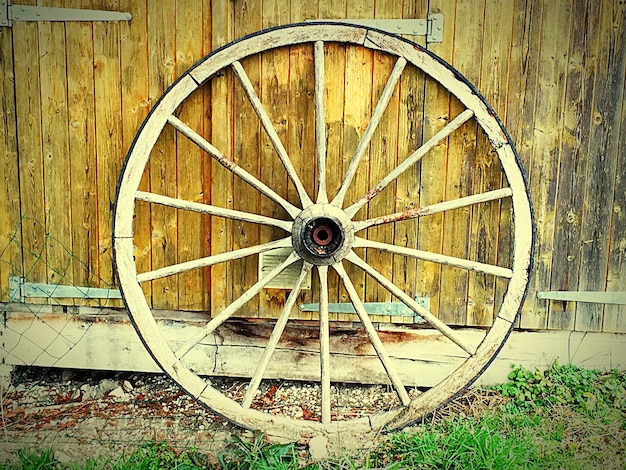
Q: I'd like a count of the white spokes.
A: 14